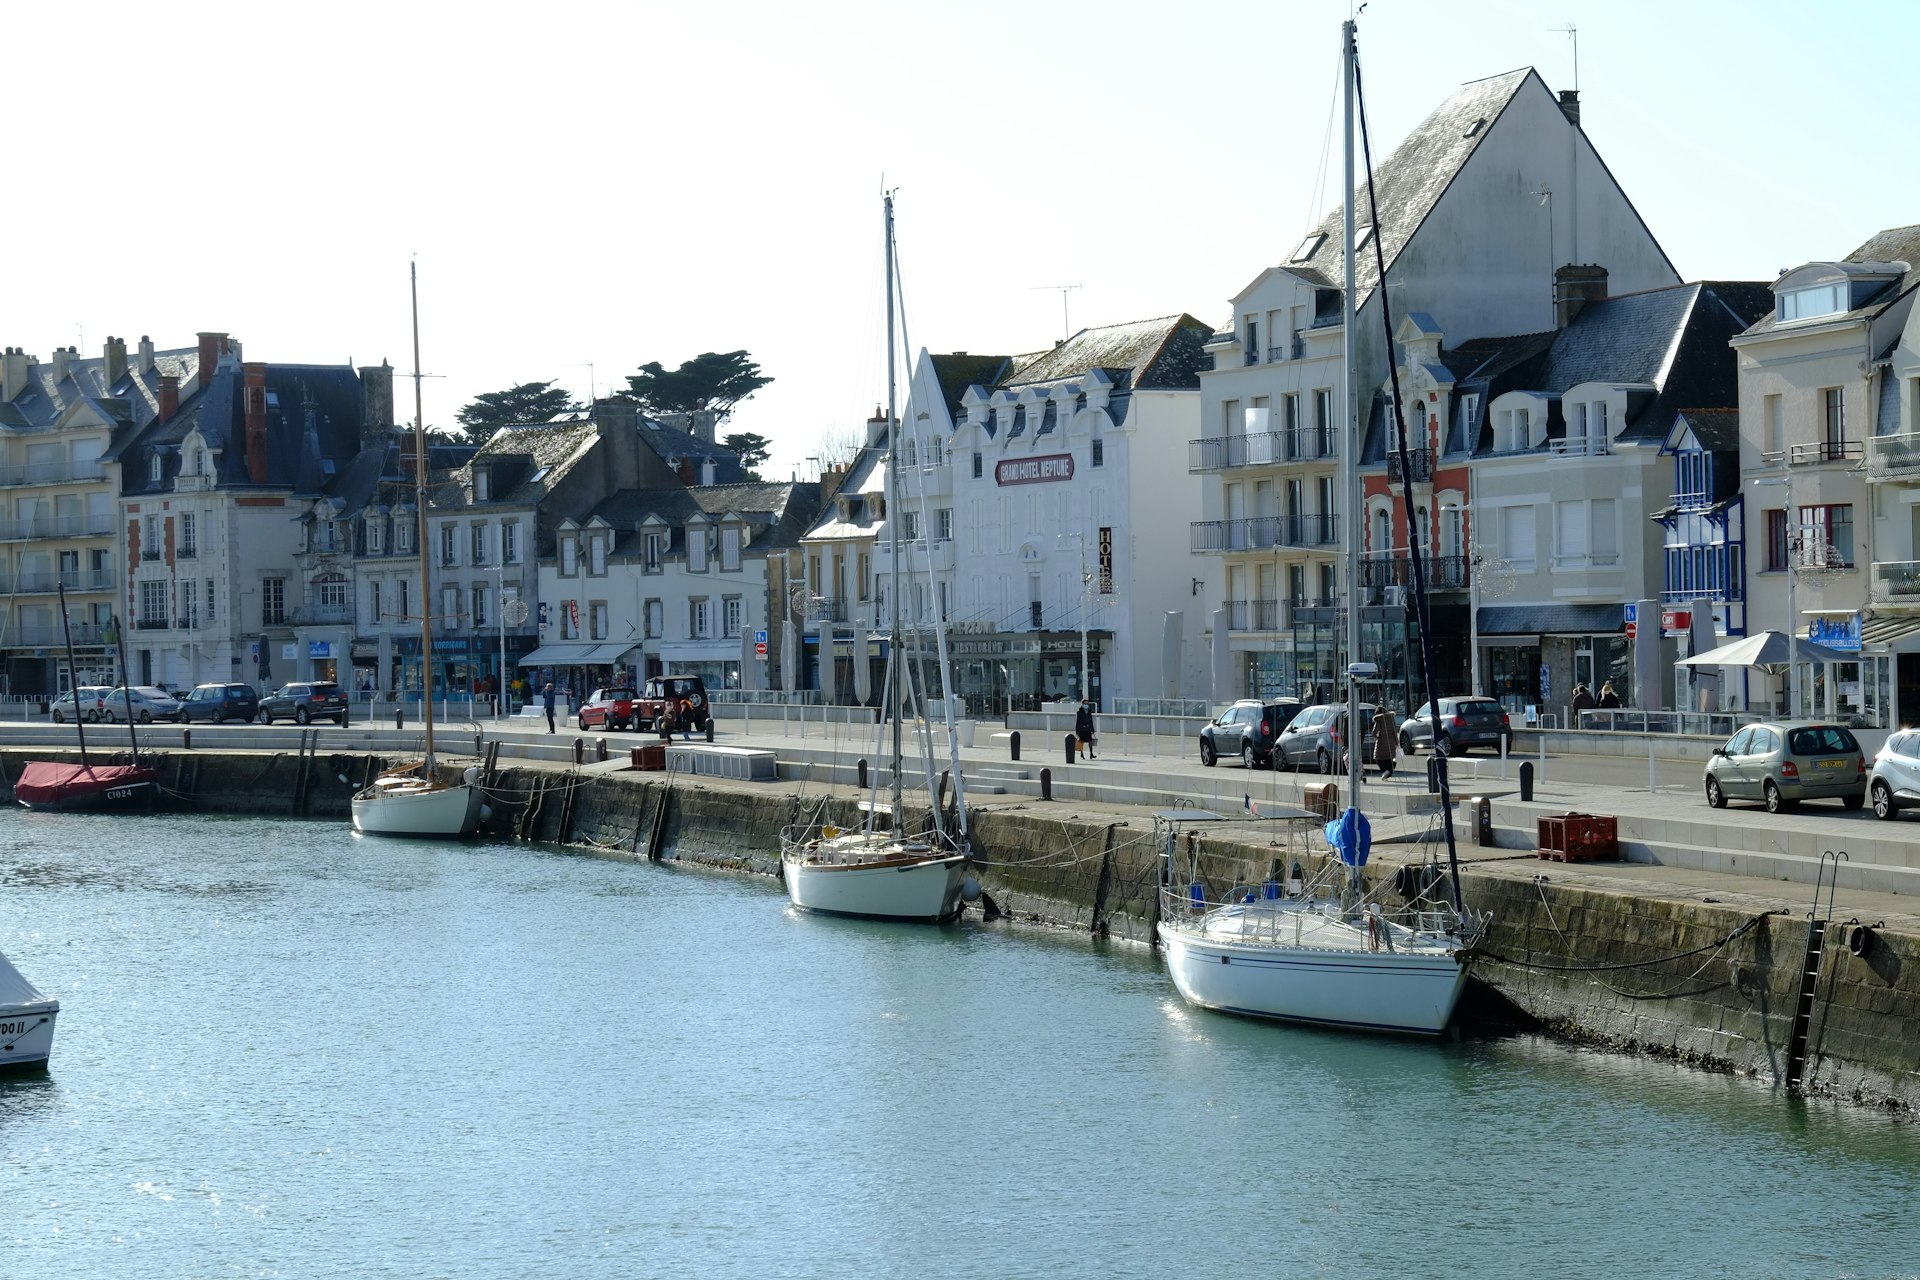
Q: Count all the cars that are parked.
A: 11